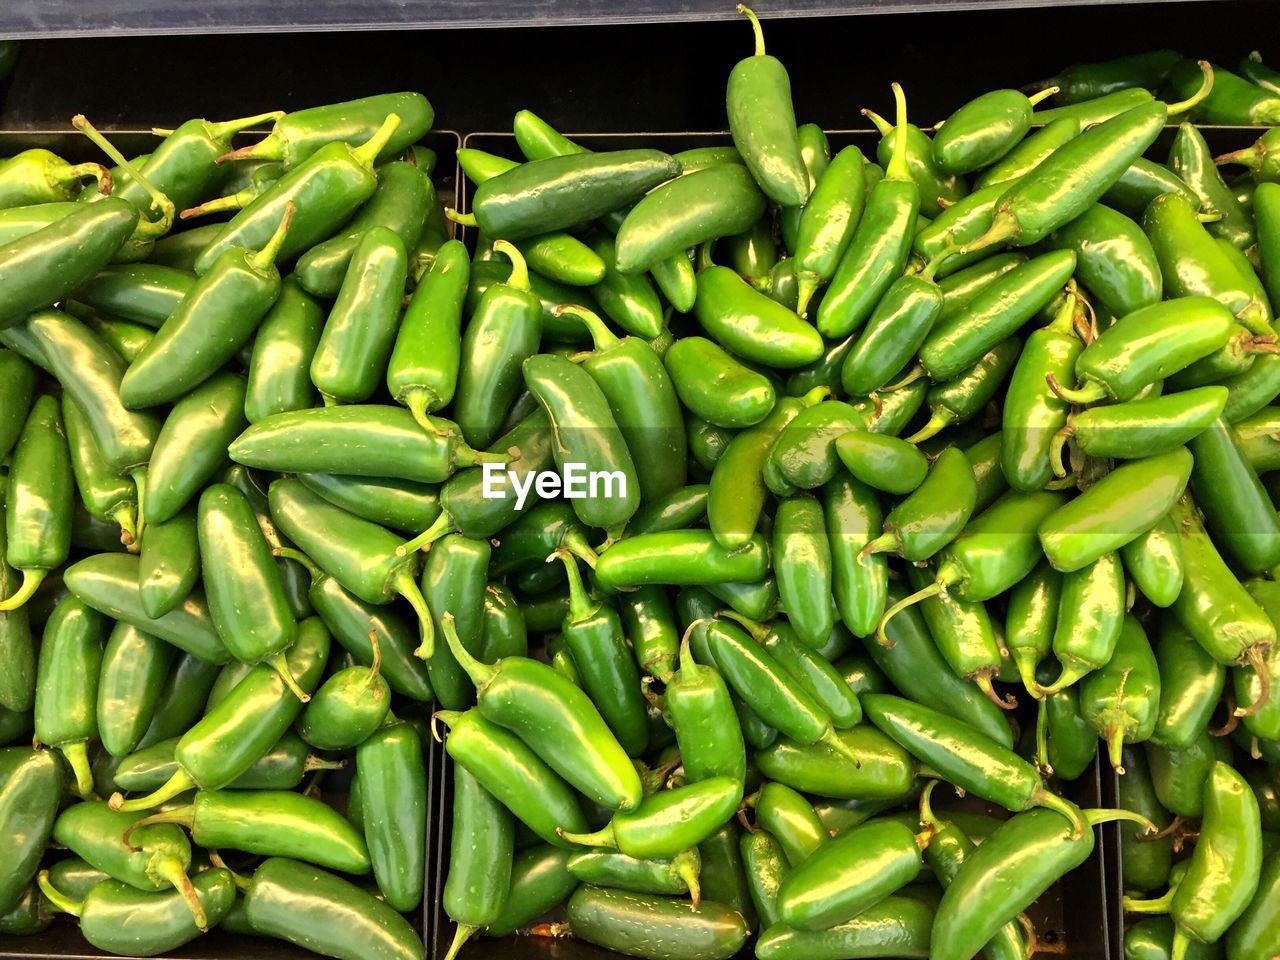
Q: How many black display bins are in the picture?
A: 3